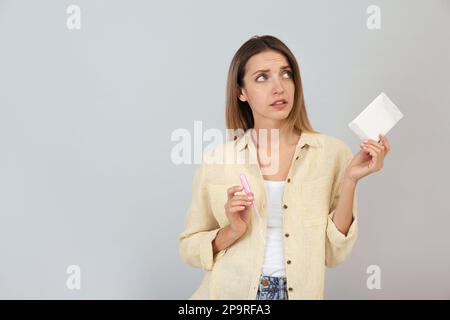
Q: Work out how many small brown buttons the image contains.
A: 6